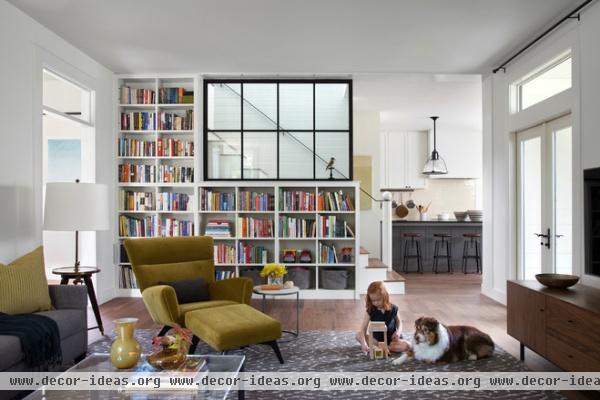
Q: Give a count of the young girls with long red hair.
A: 1